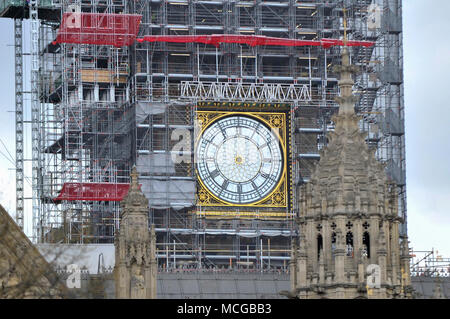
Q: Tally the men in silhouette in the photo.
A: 0